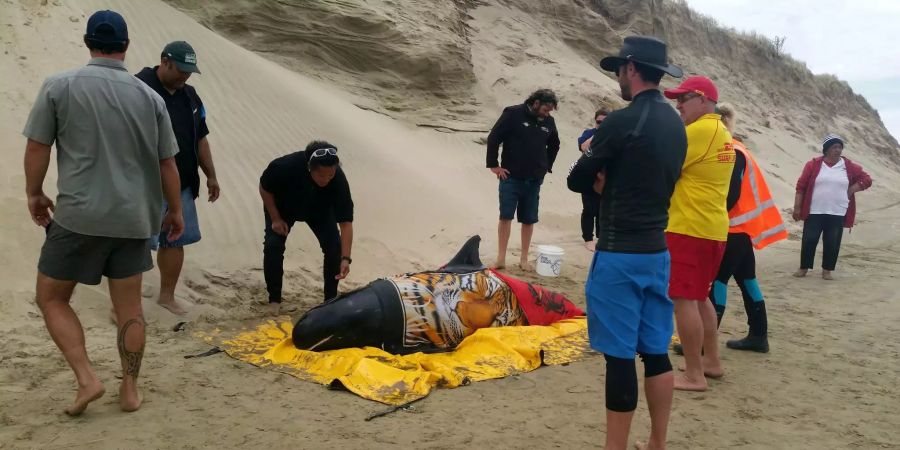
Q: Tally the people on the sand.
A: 9